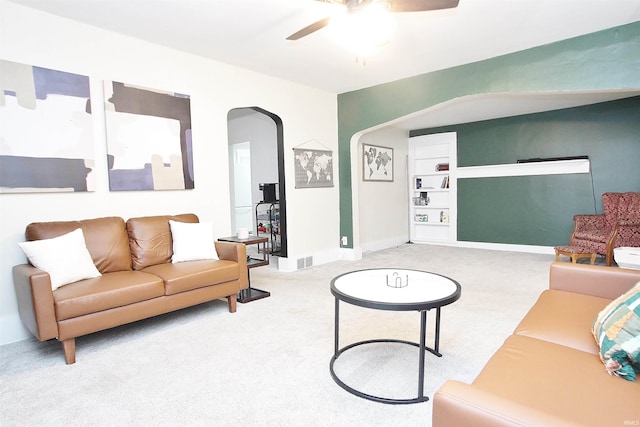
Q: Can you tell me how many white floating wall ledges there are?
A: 1